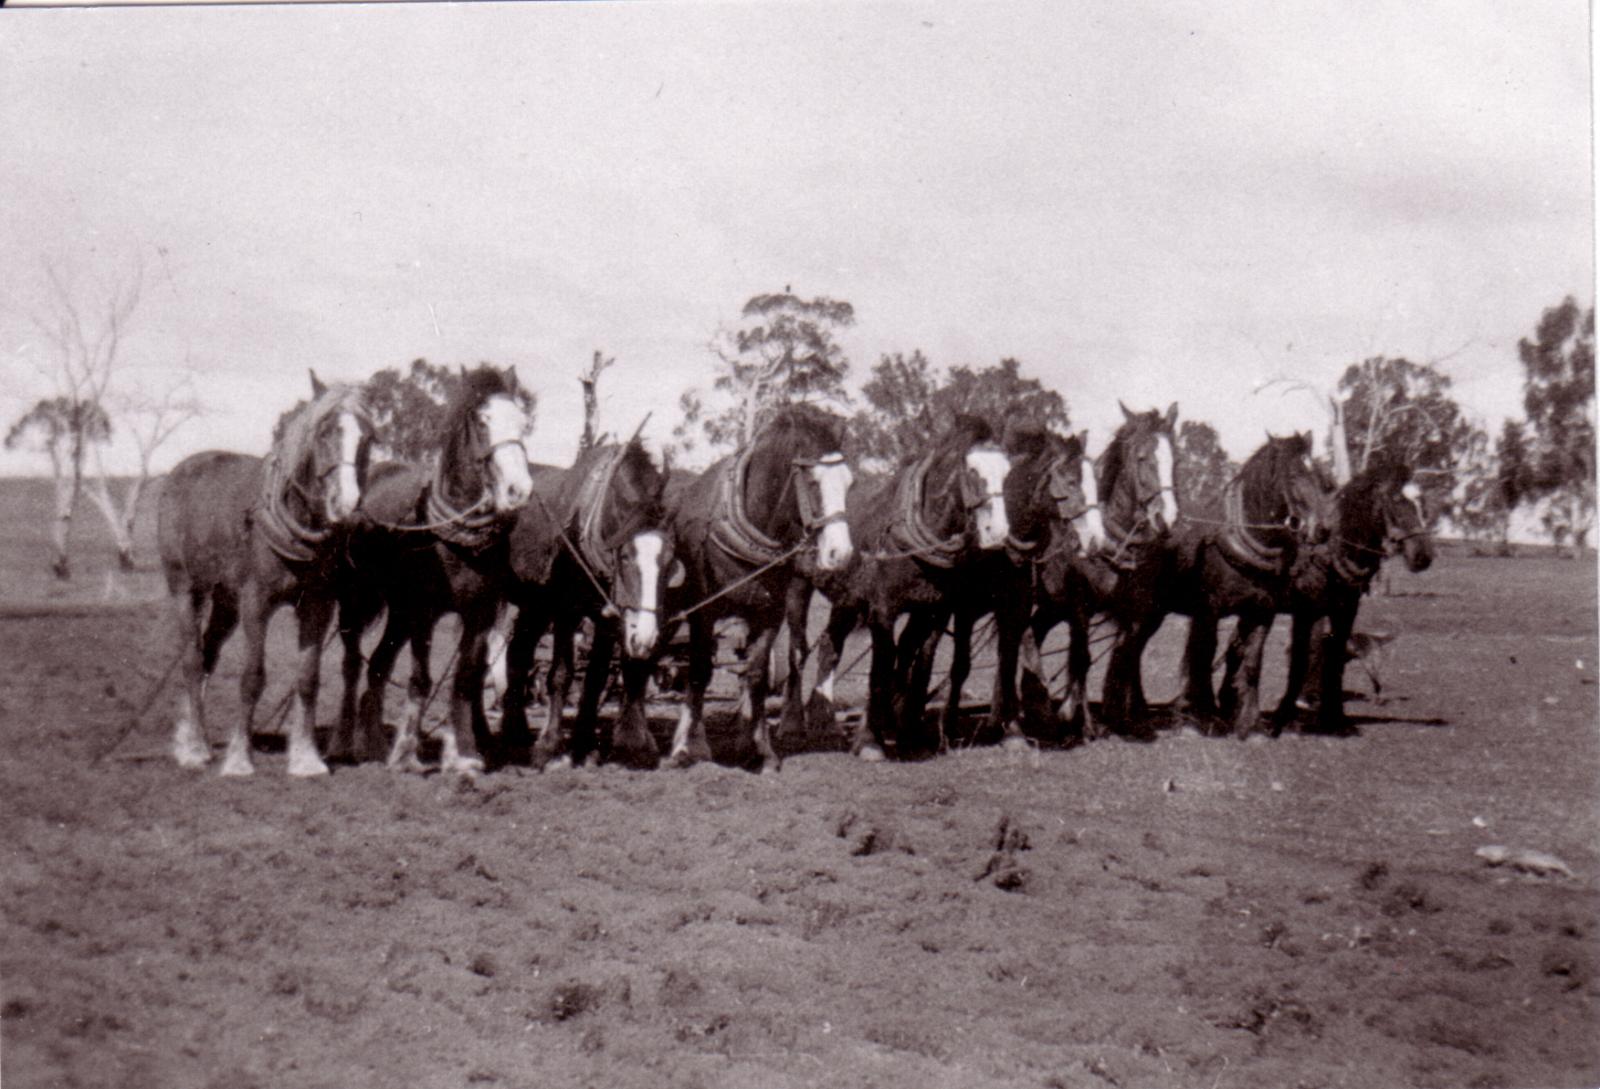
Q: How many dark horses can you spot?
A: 9